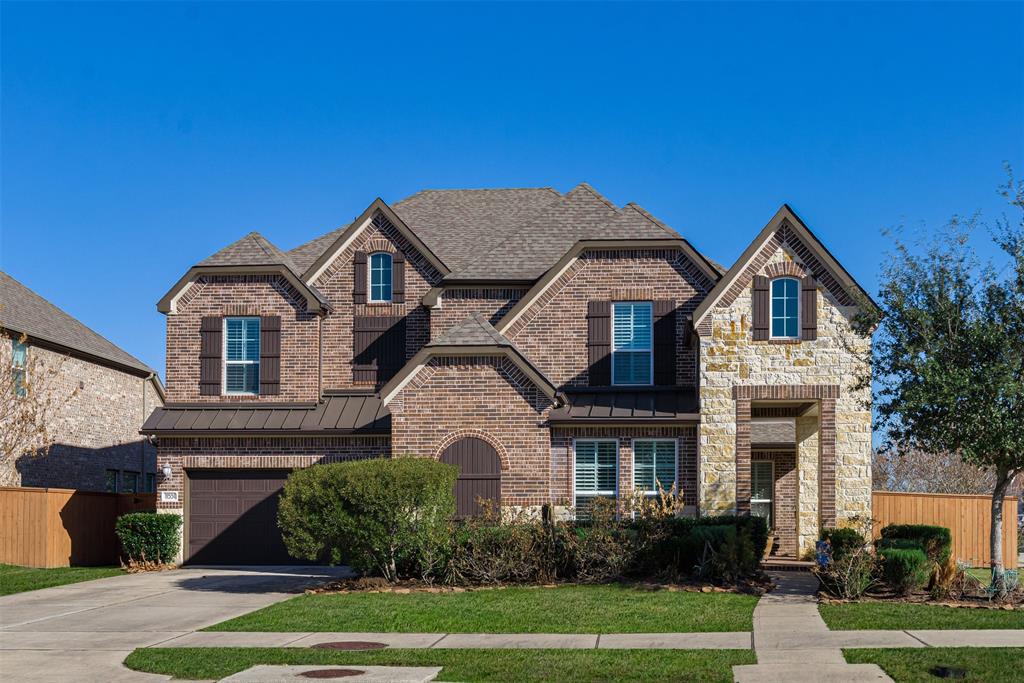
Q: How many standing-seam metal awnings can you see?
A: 2